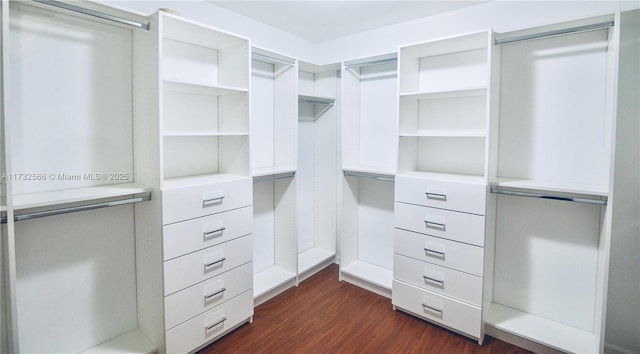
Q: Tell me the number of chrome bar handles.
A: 10